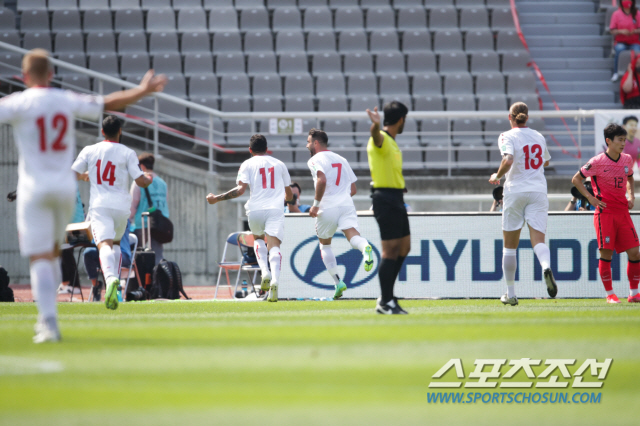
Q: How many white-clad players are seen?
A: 5